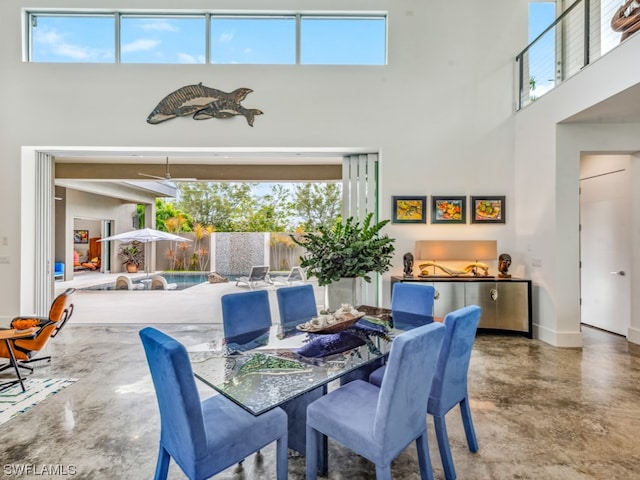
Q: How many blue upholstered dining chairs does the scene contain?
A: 6